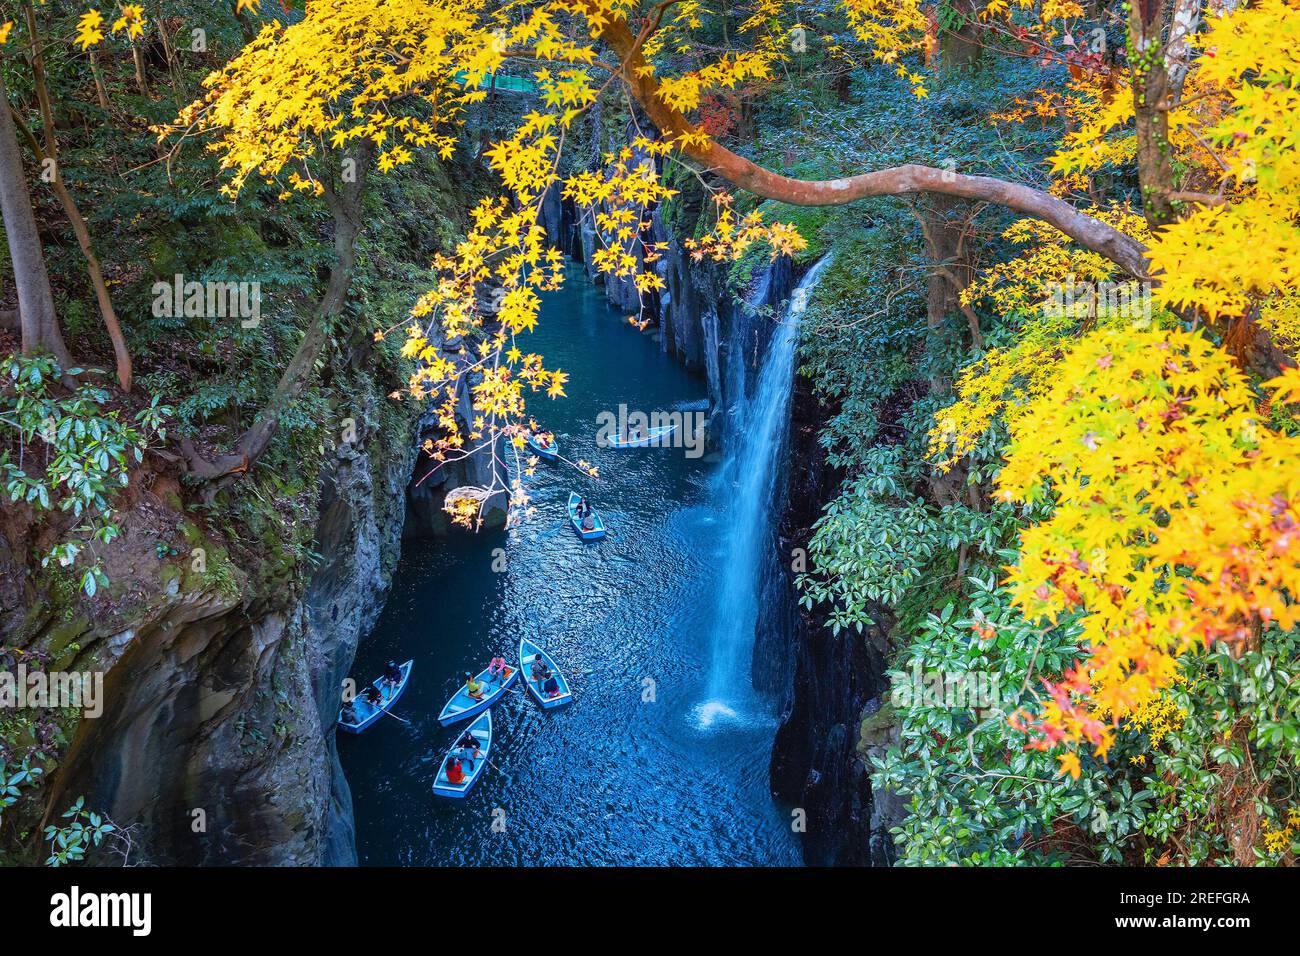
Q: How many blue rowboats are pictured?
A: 7